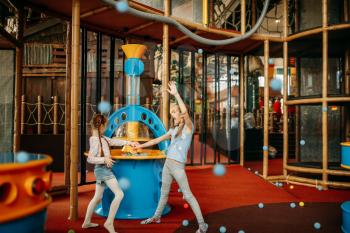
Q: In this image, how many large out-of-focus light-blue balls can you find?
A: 6